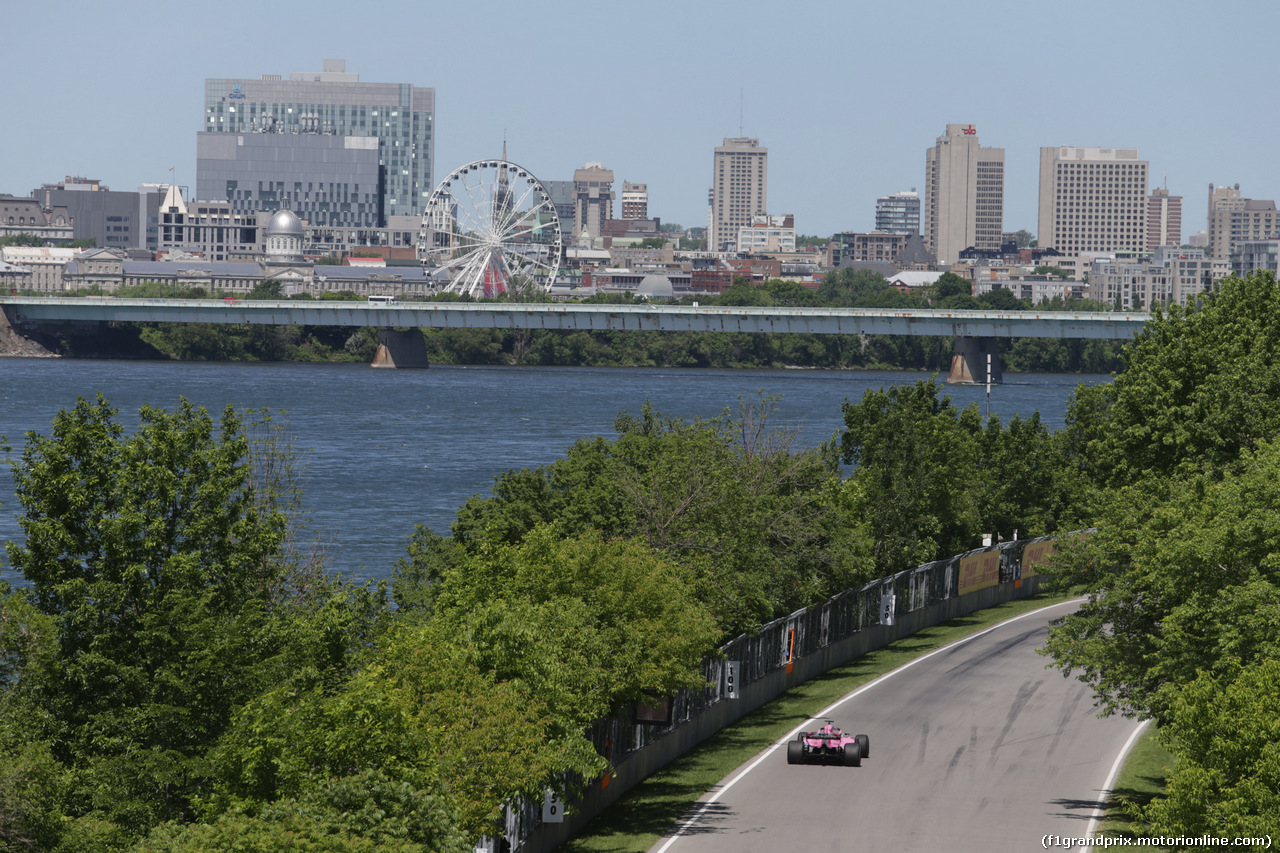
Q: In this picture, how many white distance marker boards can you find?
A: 3